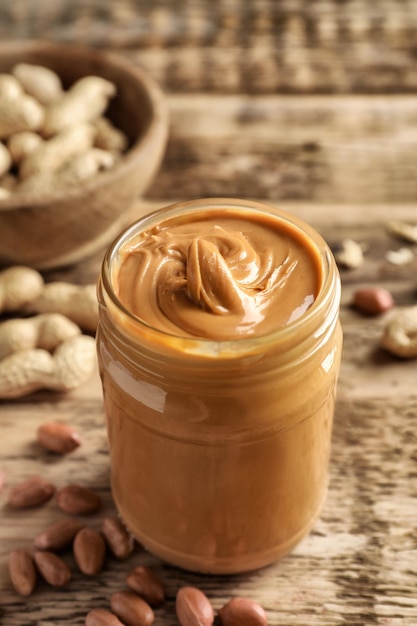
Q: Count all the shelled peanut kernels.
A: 14